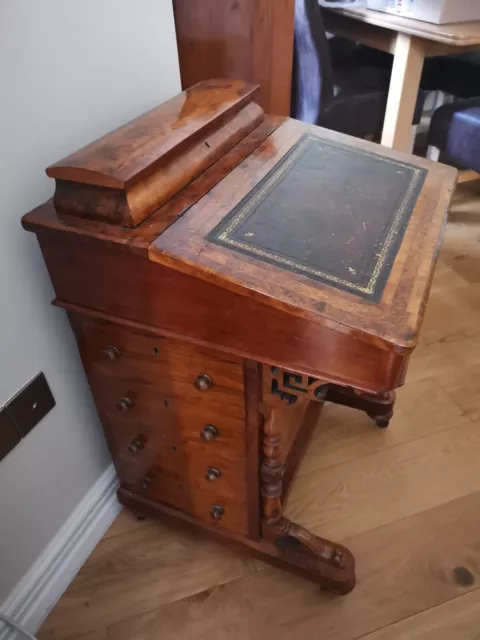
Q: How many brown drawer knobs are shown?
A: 8